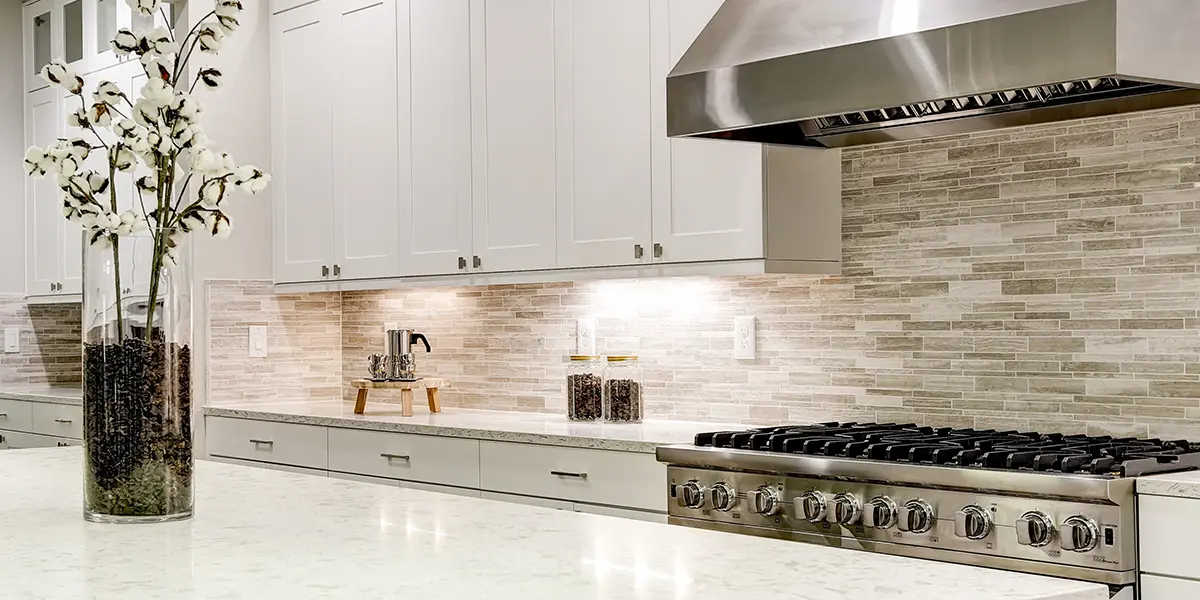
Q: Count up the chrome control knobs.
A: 10